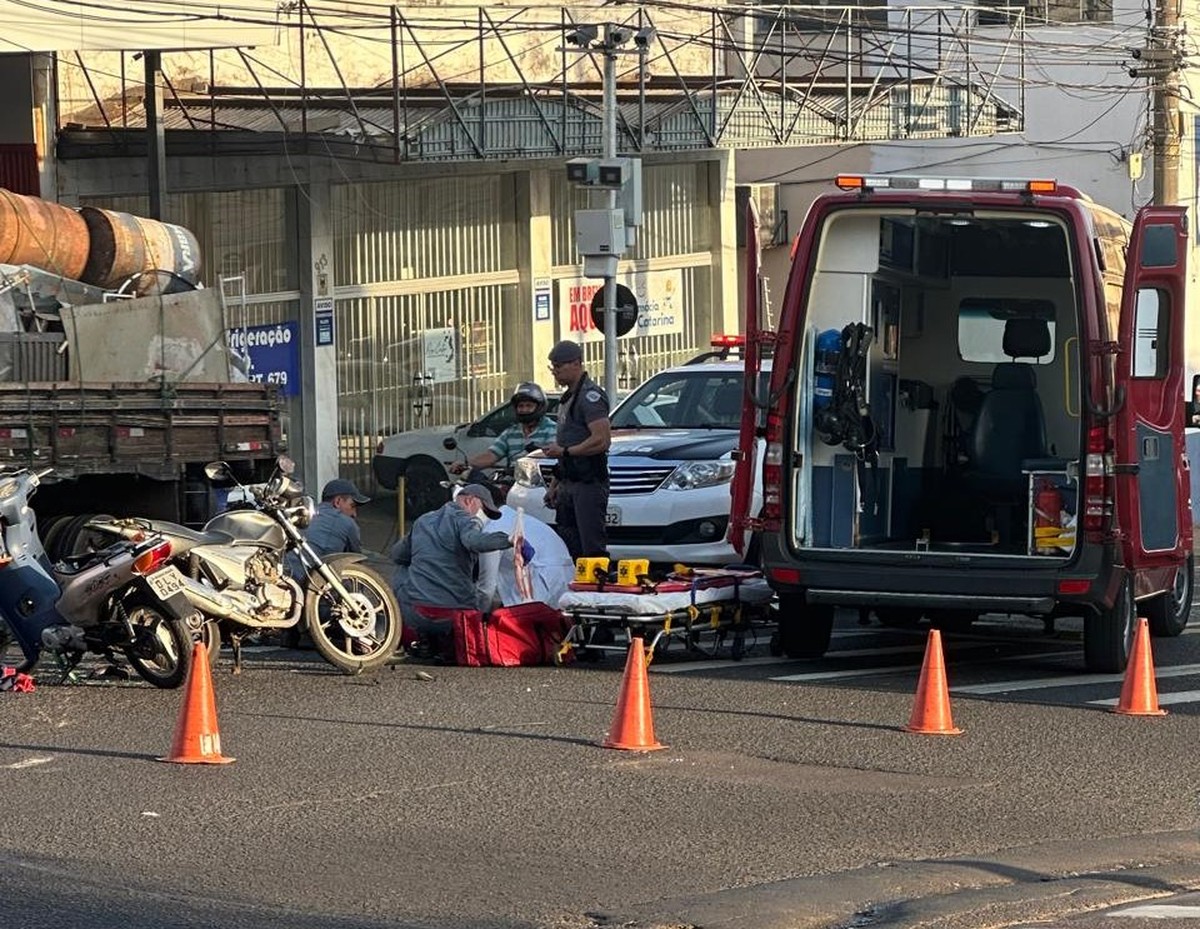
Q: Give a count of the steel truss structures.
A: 1